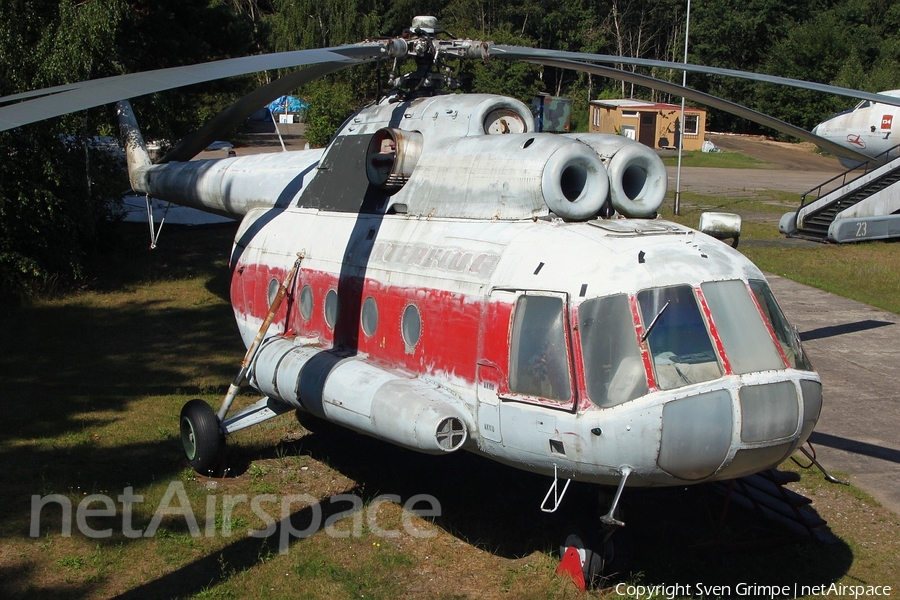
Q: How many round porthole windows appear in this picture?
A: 5